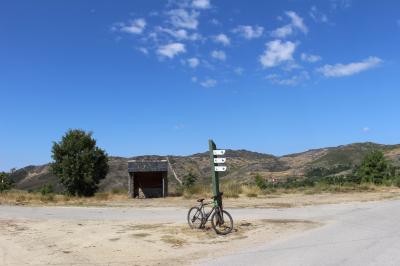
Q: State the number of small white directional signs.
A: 3